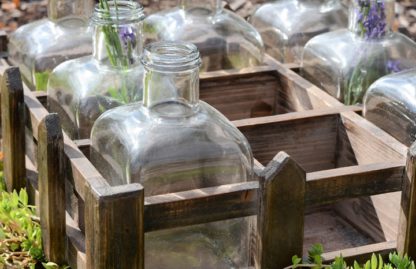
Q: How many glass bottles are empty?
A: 5